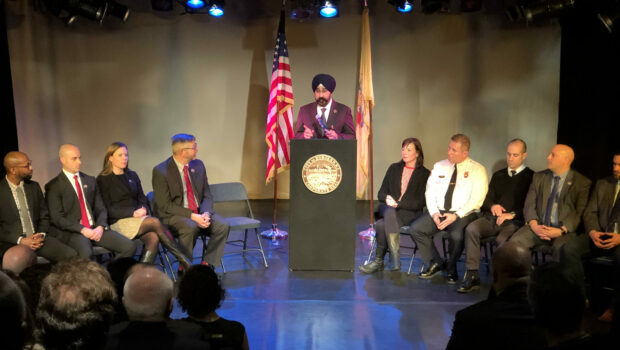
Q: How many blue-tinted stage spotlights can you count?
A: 4